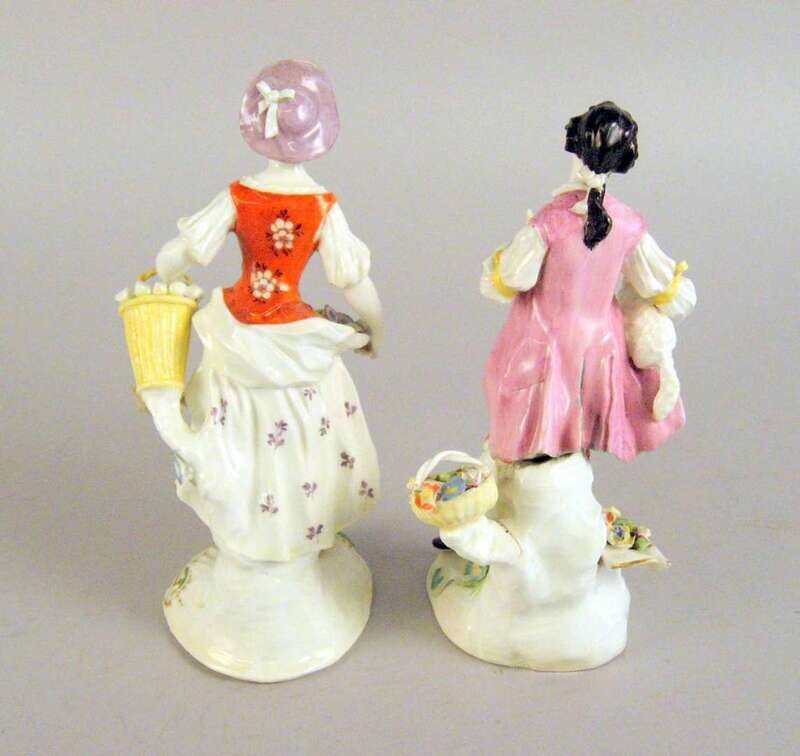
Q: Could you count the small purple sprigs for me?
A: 10